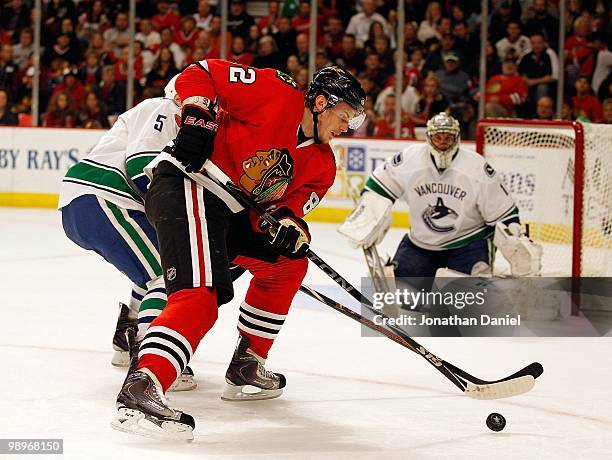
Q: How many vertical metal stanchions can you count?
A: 7